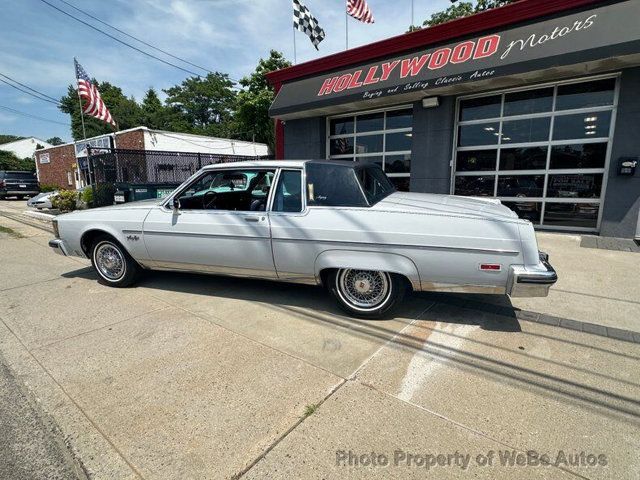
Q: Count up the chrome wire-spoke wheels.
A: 2